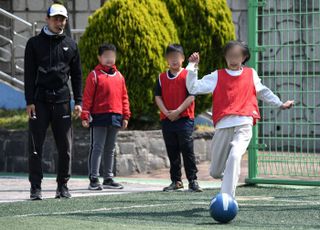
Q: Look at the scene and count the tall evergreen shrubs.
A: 2